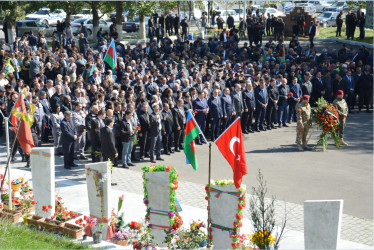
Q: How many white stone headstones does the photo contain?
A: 5